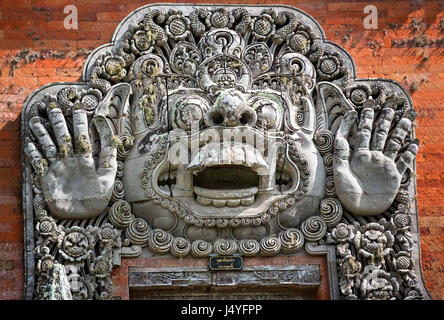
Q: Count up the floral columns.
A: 2